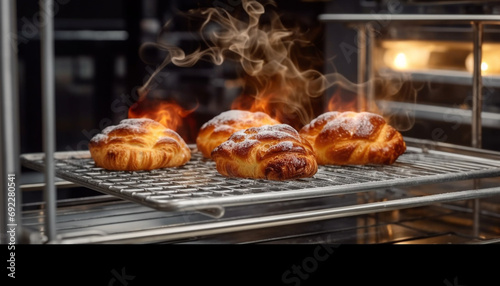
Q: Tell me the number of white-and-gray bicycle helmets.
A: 0